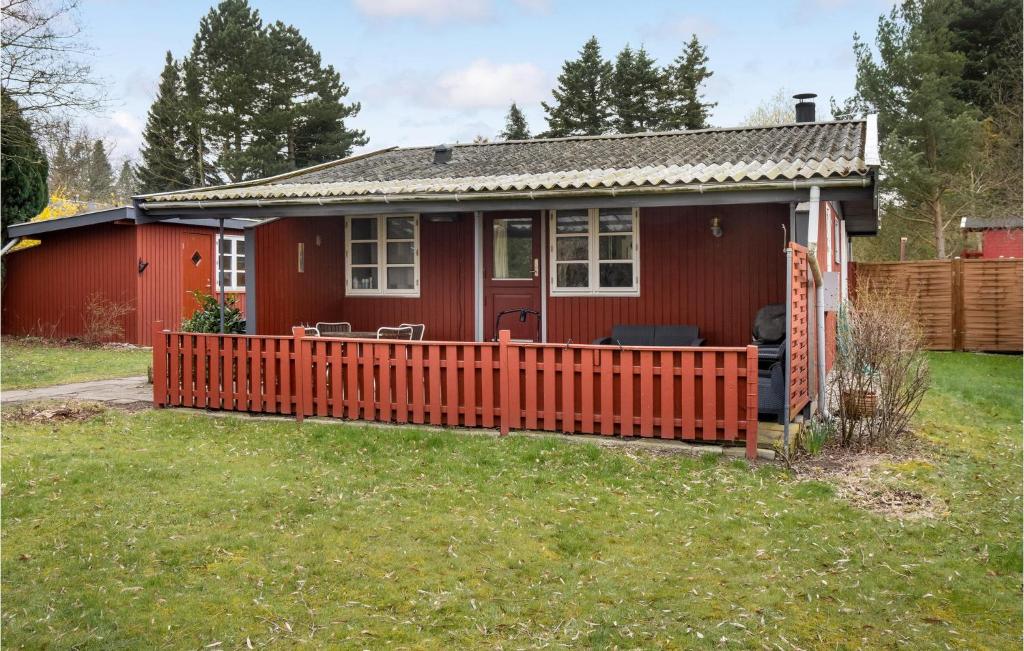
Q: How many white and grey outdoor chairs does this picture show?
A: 4